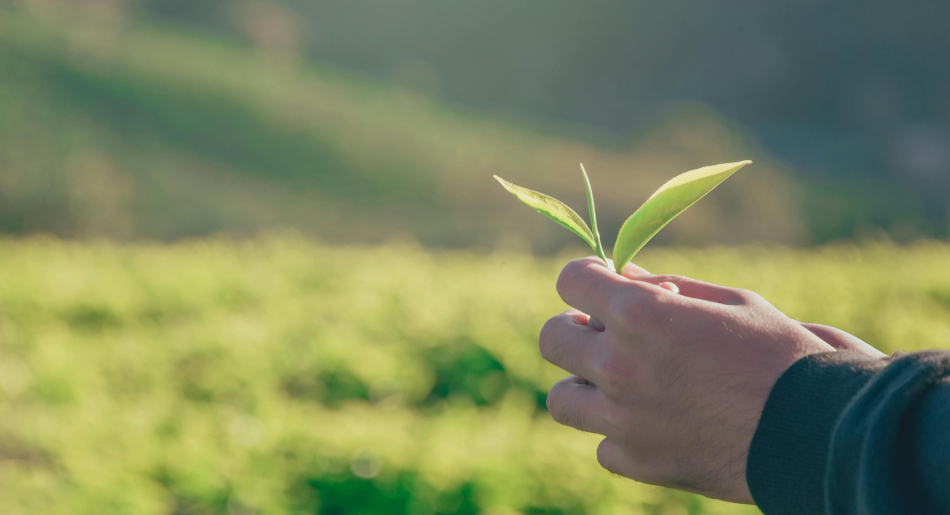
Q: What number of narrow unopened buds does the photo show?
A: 1